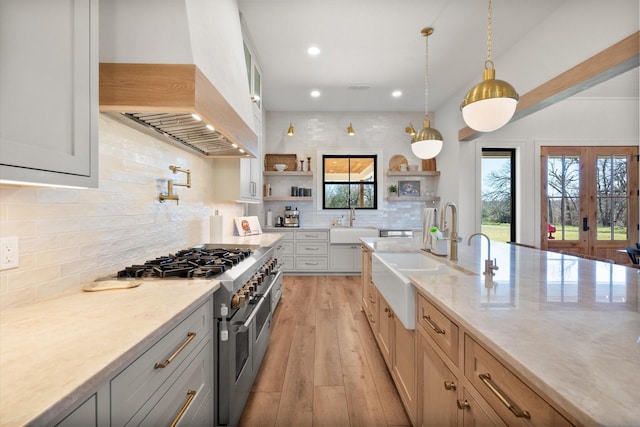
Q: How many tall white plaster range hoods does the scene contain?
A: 1